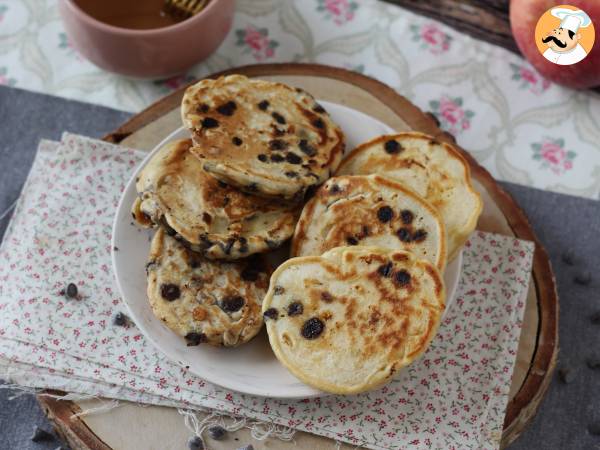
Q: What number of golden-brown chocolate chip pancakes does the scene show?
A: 6